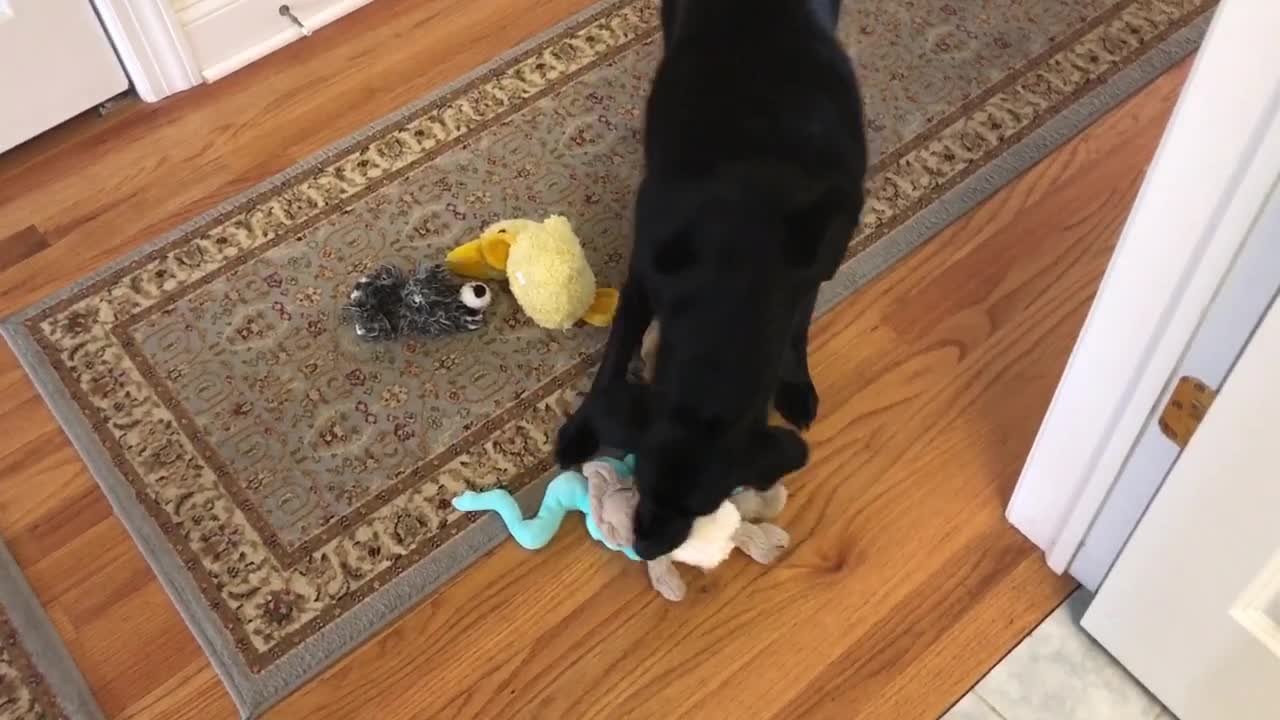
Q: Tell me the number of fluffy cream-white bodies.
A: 1